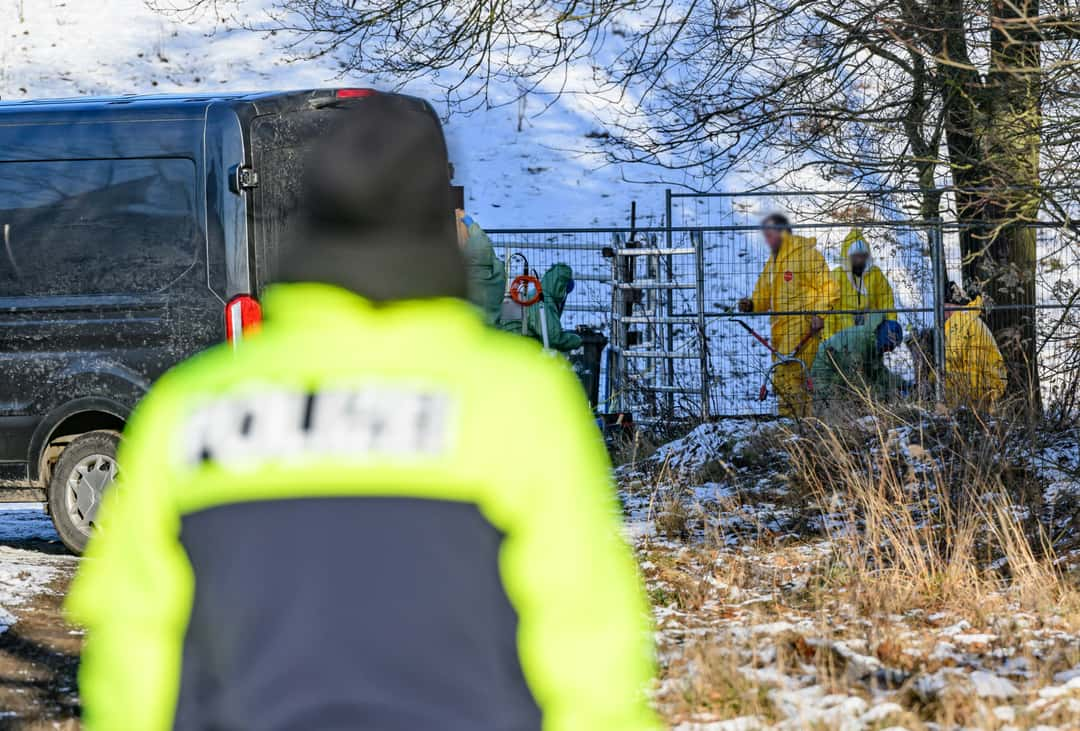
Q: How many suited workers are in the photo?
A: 6